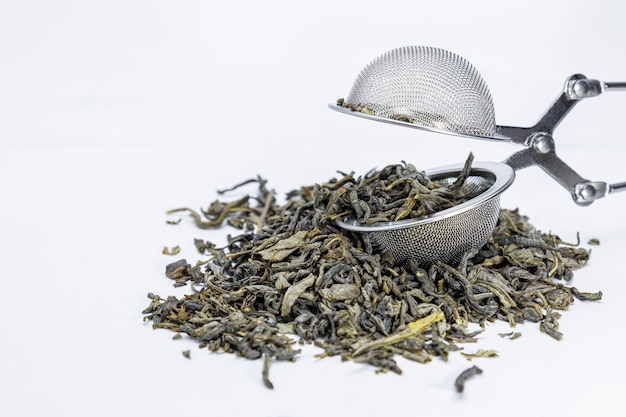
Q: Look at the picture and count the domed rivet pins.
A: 3